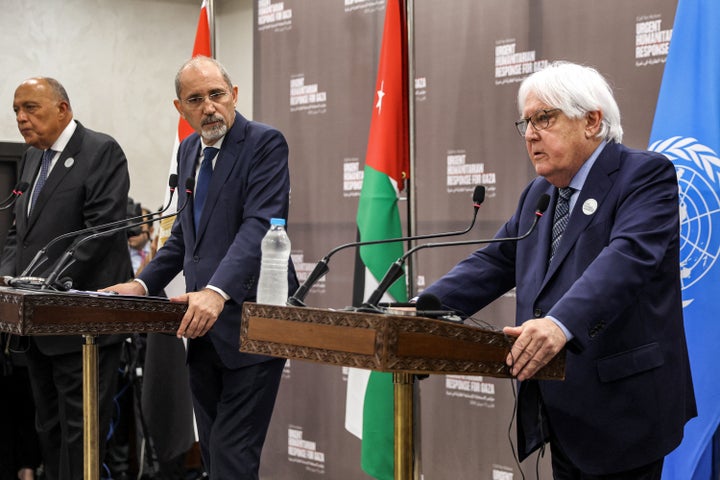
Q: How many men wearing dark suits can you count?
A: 3